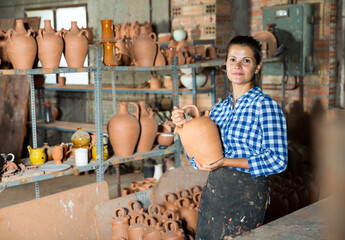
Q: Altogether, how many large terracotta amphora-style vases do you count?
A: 6